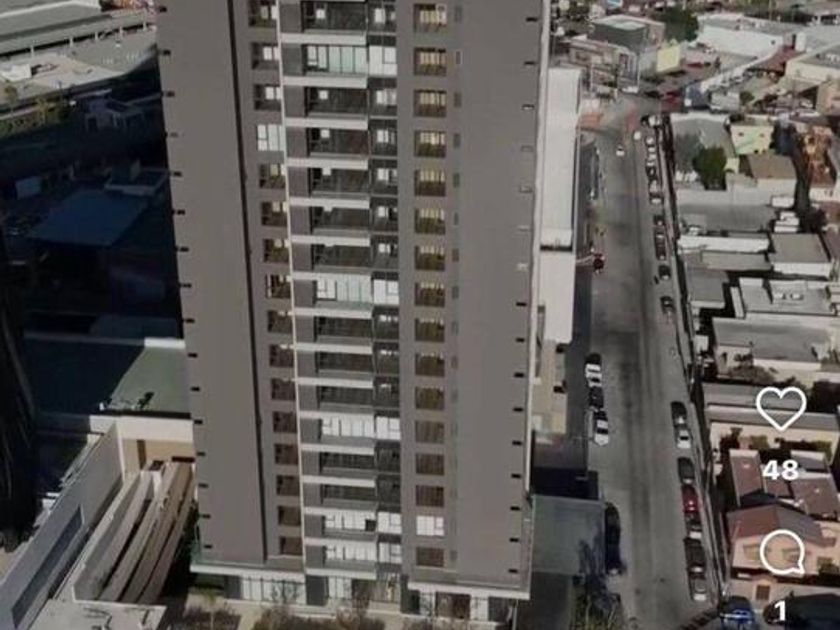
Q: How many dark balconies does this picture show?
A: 11